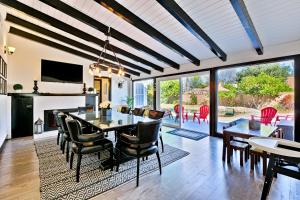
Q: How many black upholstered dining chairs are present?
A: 8